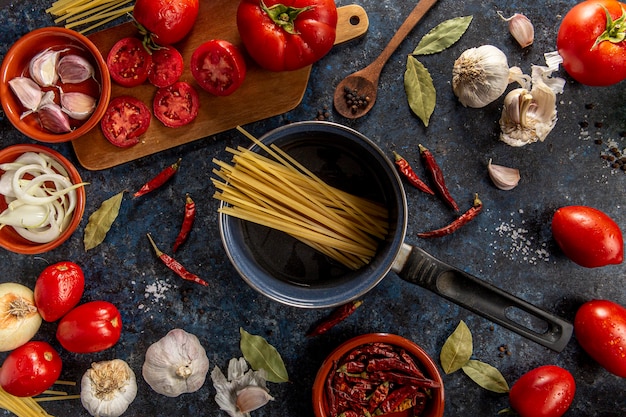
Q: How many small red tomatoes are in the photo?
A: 6